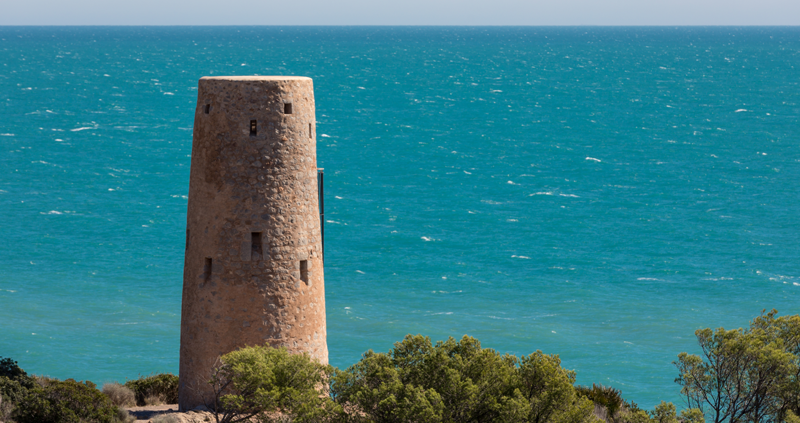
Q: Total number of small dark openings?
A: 7